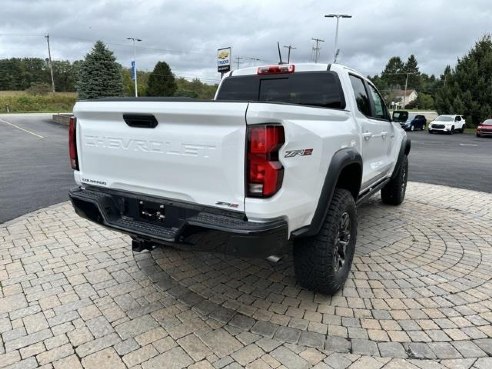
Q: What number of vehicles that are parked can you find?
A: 4